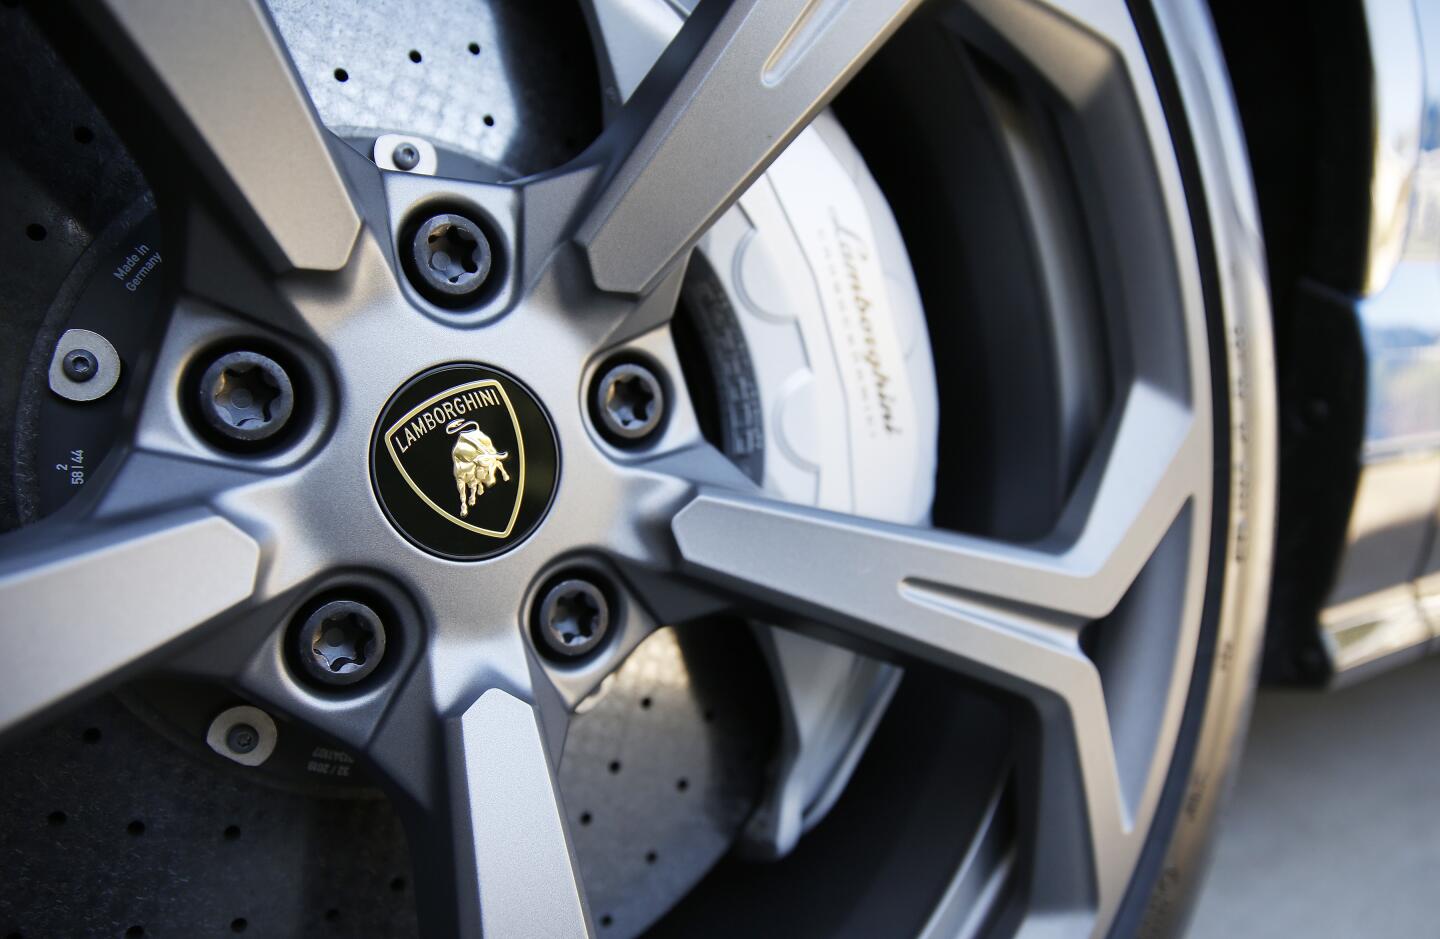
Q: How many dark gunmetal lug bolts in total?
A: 5